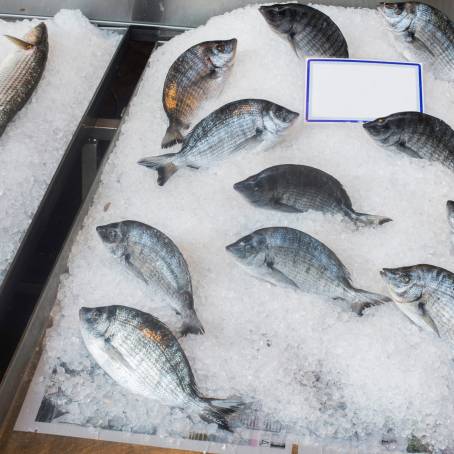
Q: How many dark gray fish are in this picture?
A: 3